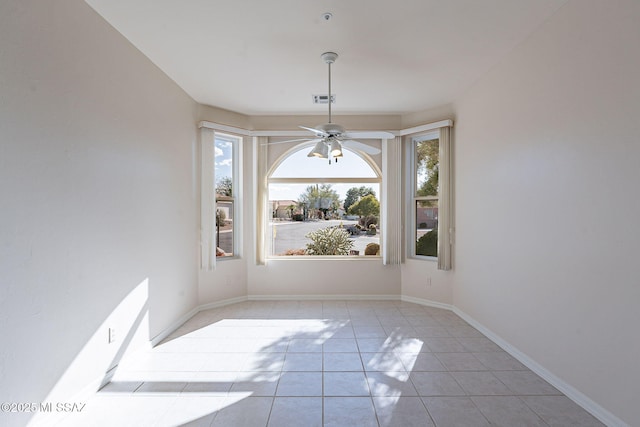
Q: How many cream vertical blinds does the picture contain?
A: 4